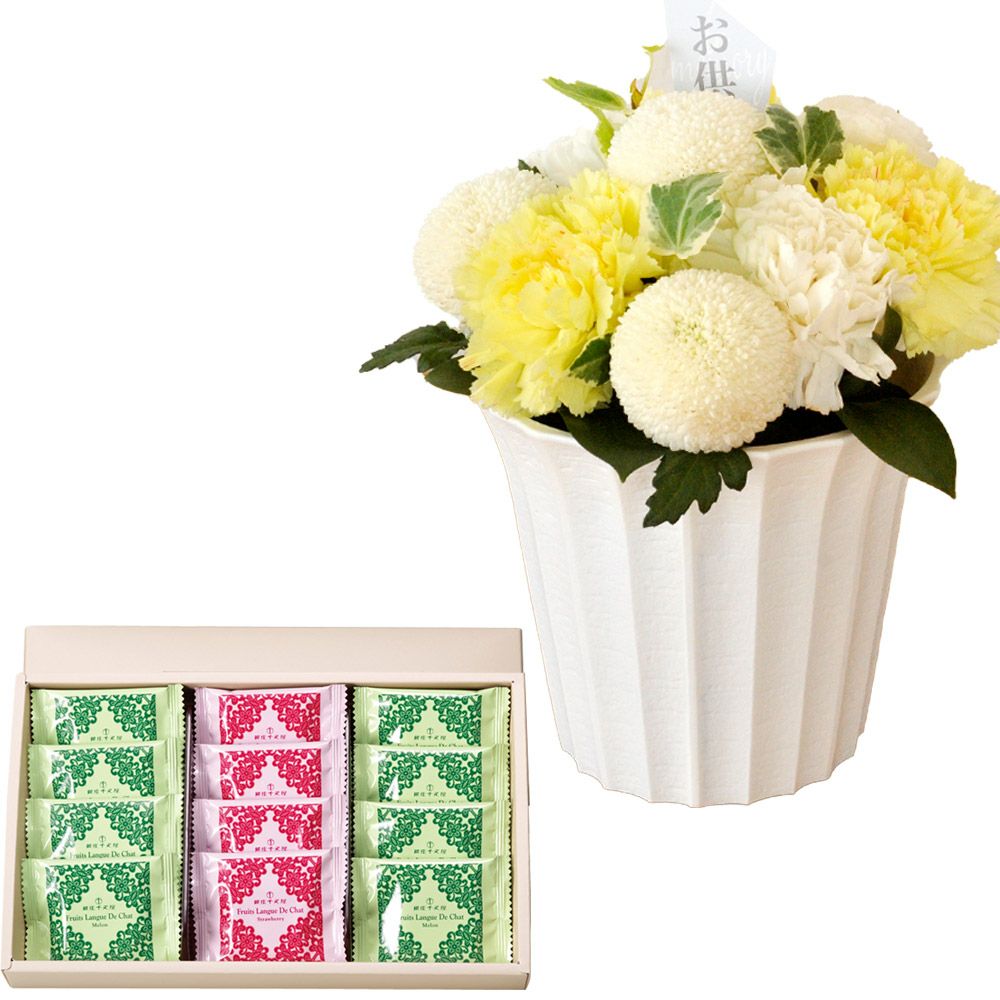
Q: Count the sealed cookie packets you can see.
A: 12